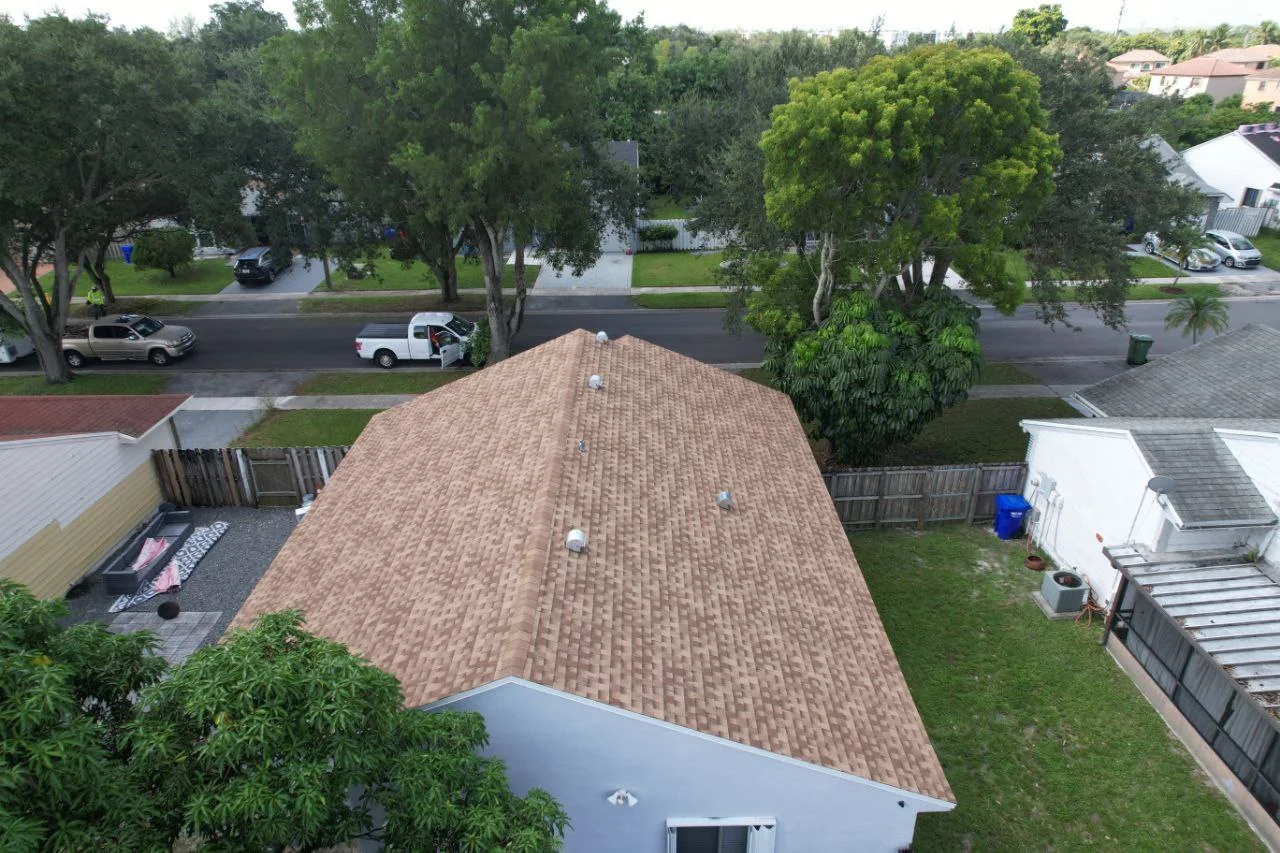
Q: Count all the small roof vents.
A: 5